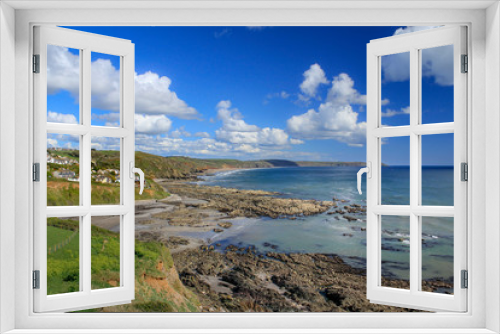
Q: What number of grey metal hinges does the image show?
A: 6